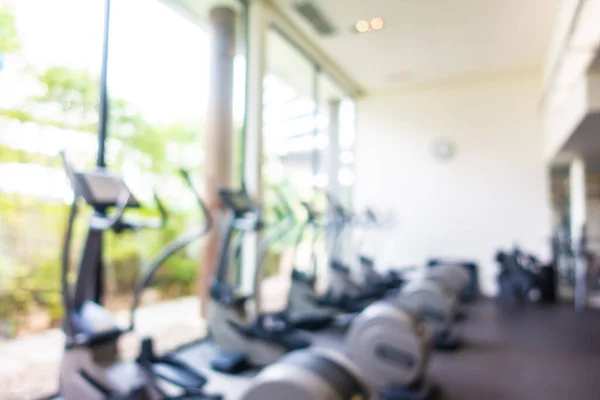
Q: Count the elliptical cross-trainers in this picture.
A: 5